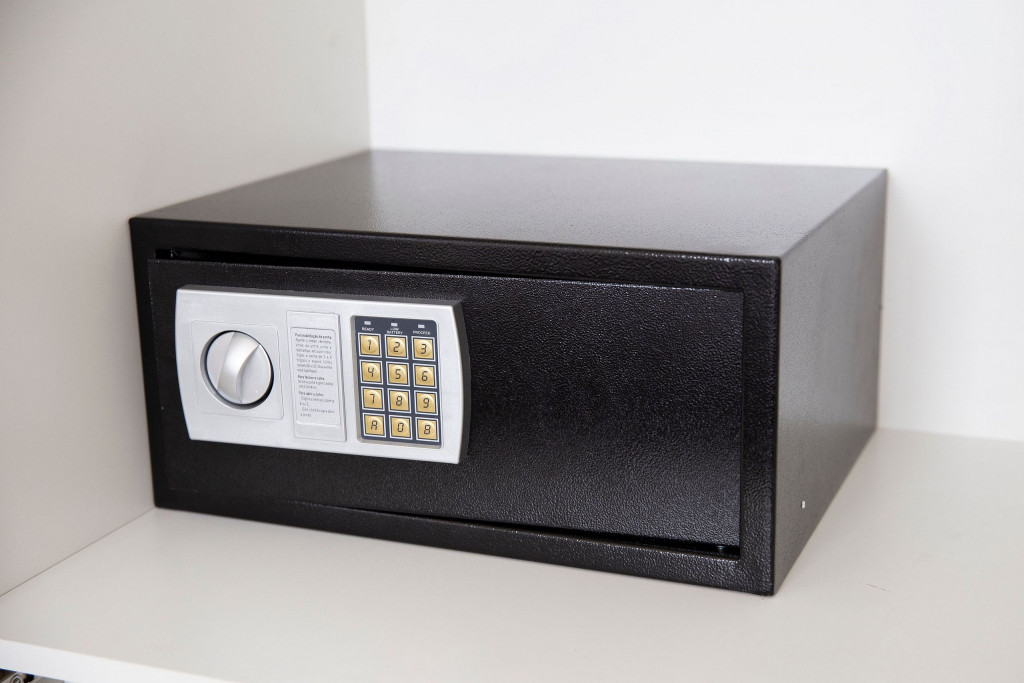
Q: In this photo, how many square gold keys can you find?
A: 12